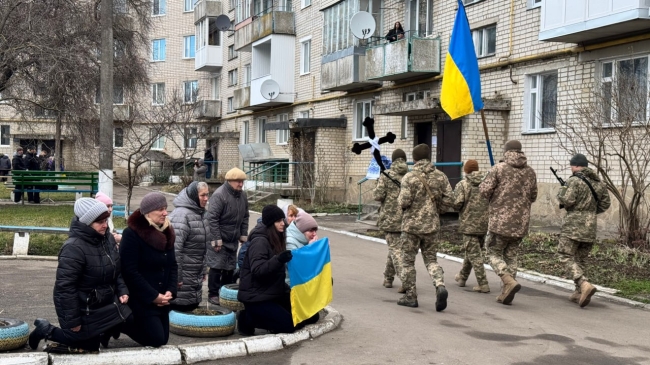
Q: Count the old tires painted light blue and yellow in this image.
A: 3